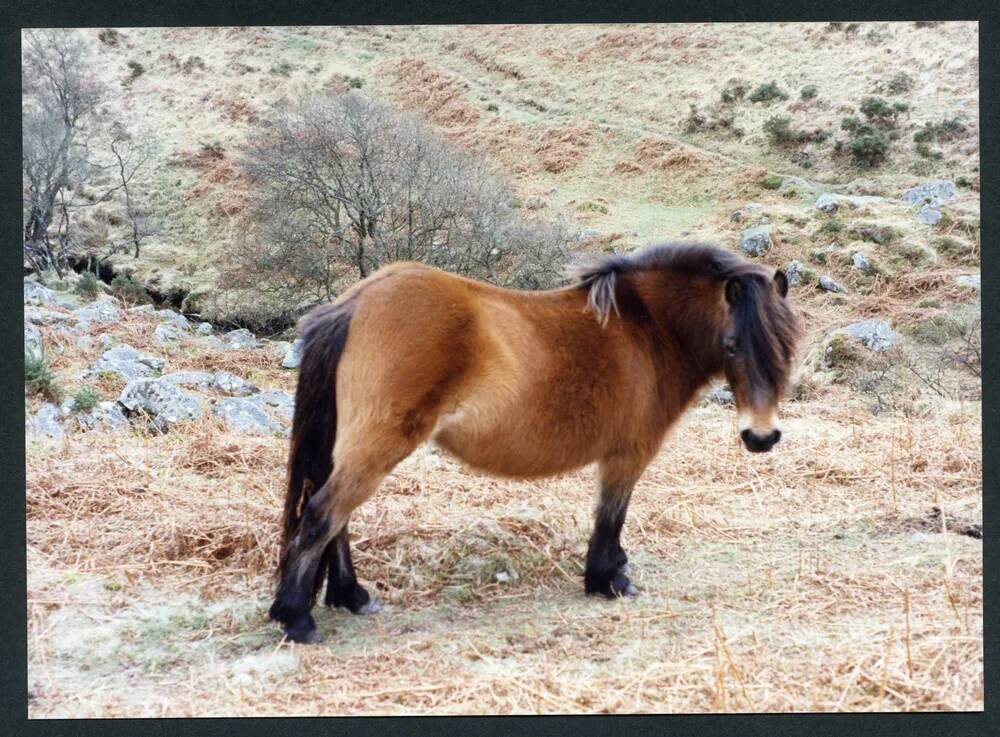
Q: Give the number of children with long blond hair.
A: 0